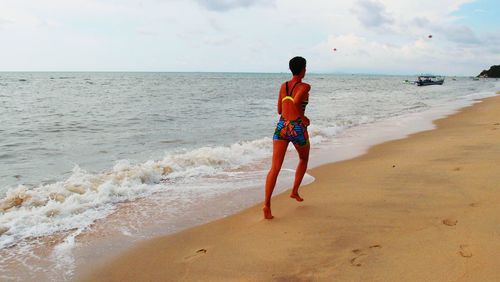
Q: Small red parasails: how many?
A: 2